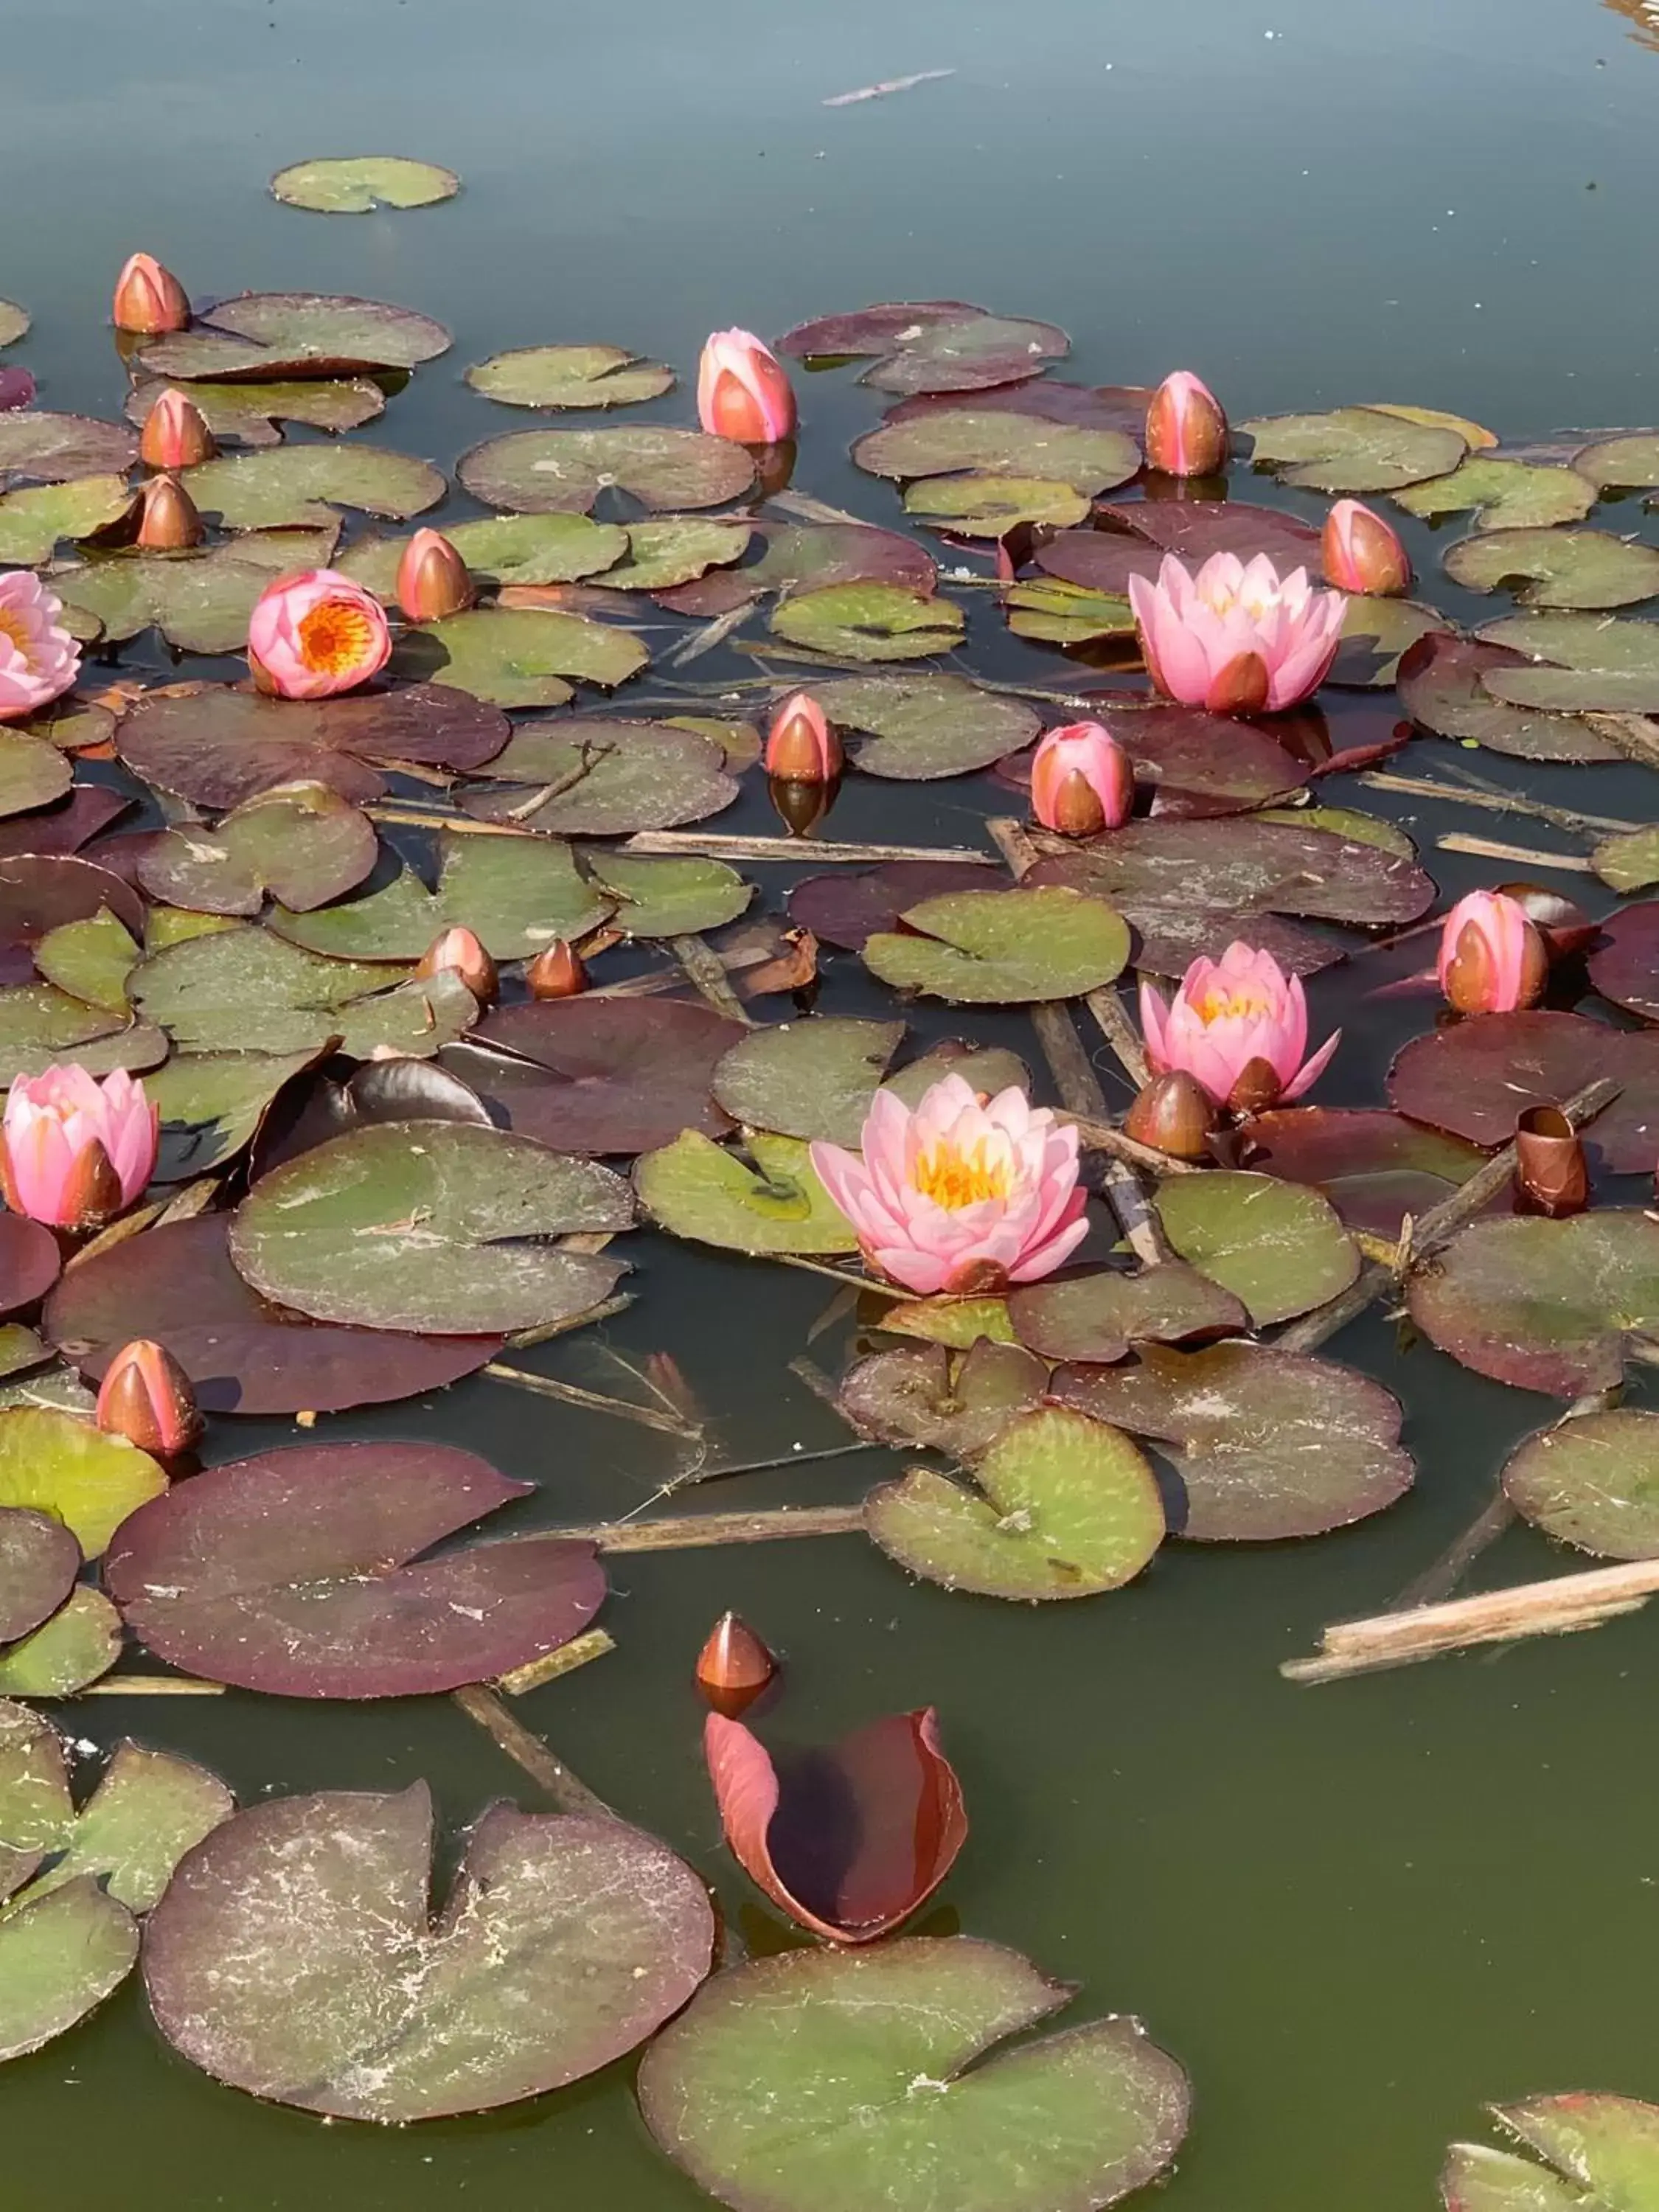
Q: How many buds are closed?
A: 15